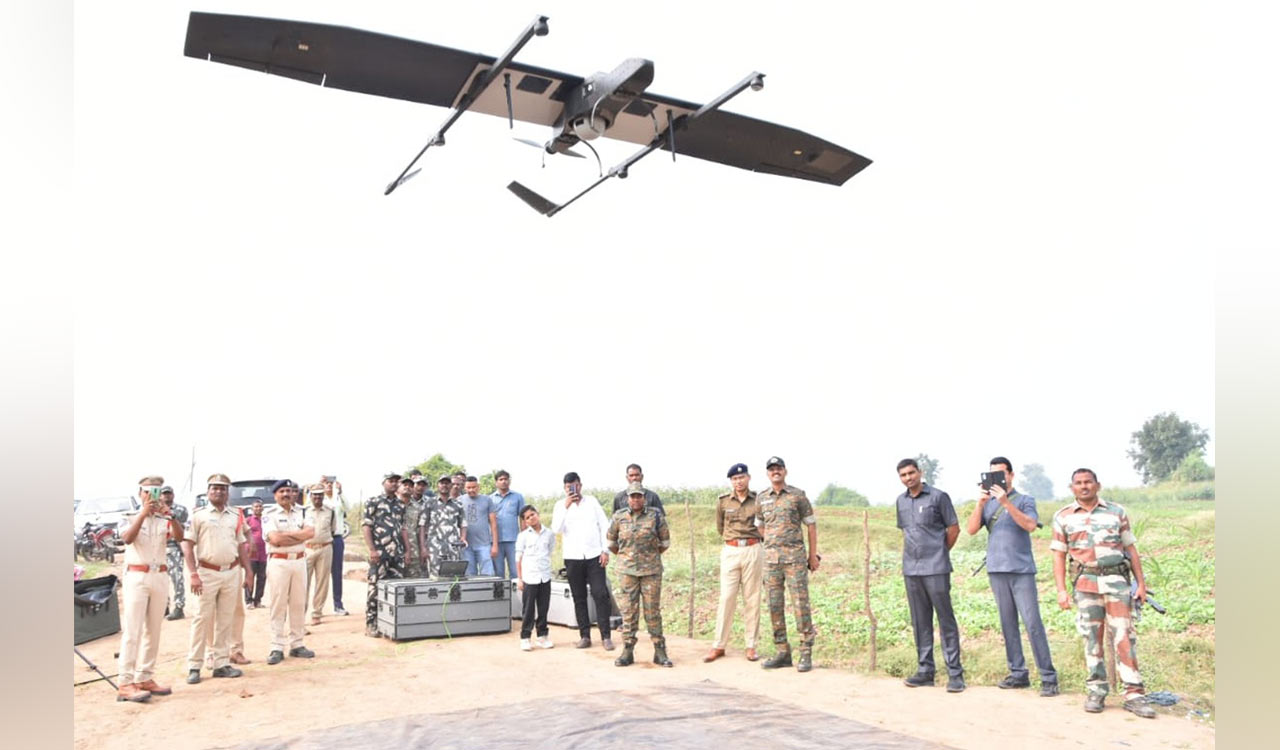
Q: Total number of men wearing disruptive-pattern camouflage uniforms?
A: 8